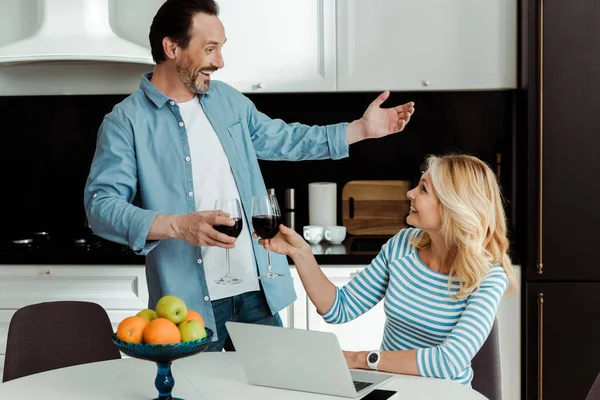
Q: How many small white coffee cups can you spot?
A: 2